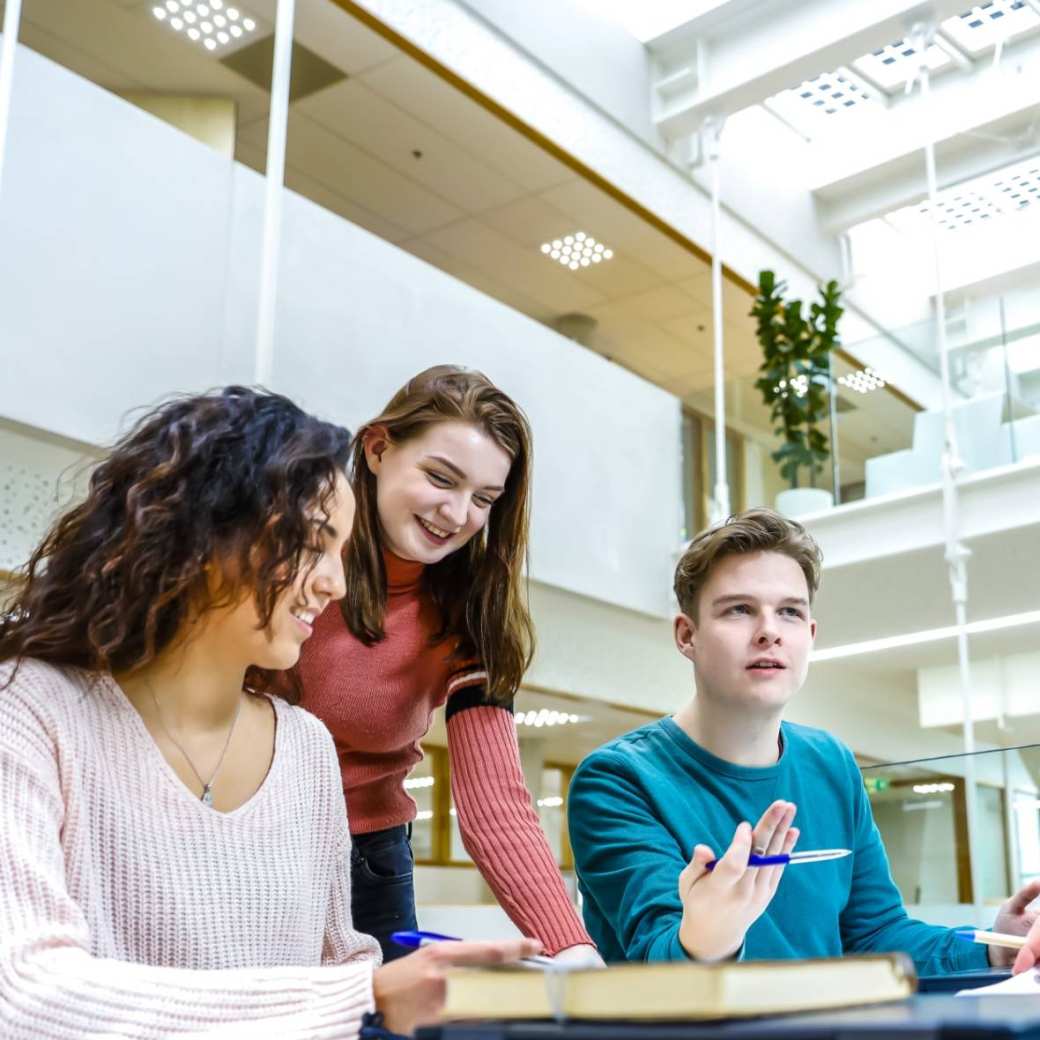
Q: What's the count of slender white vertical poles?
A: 4